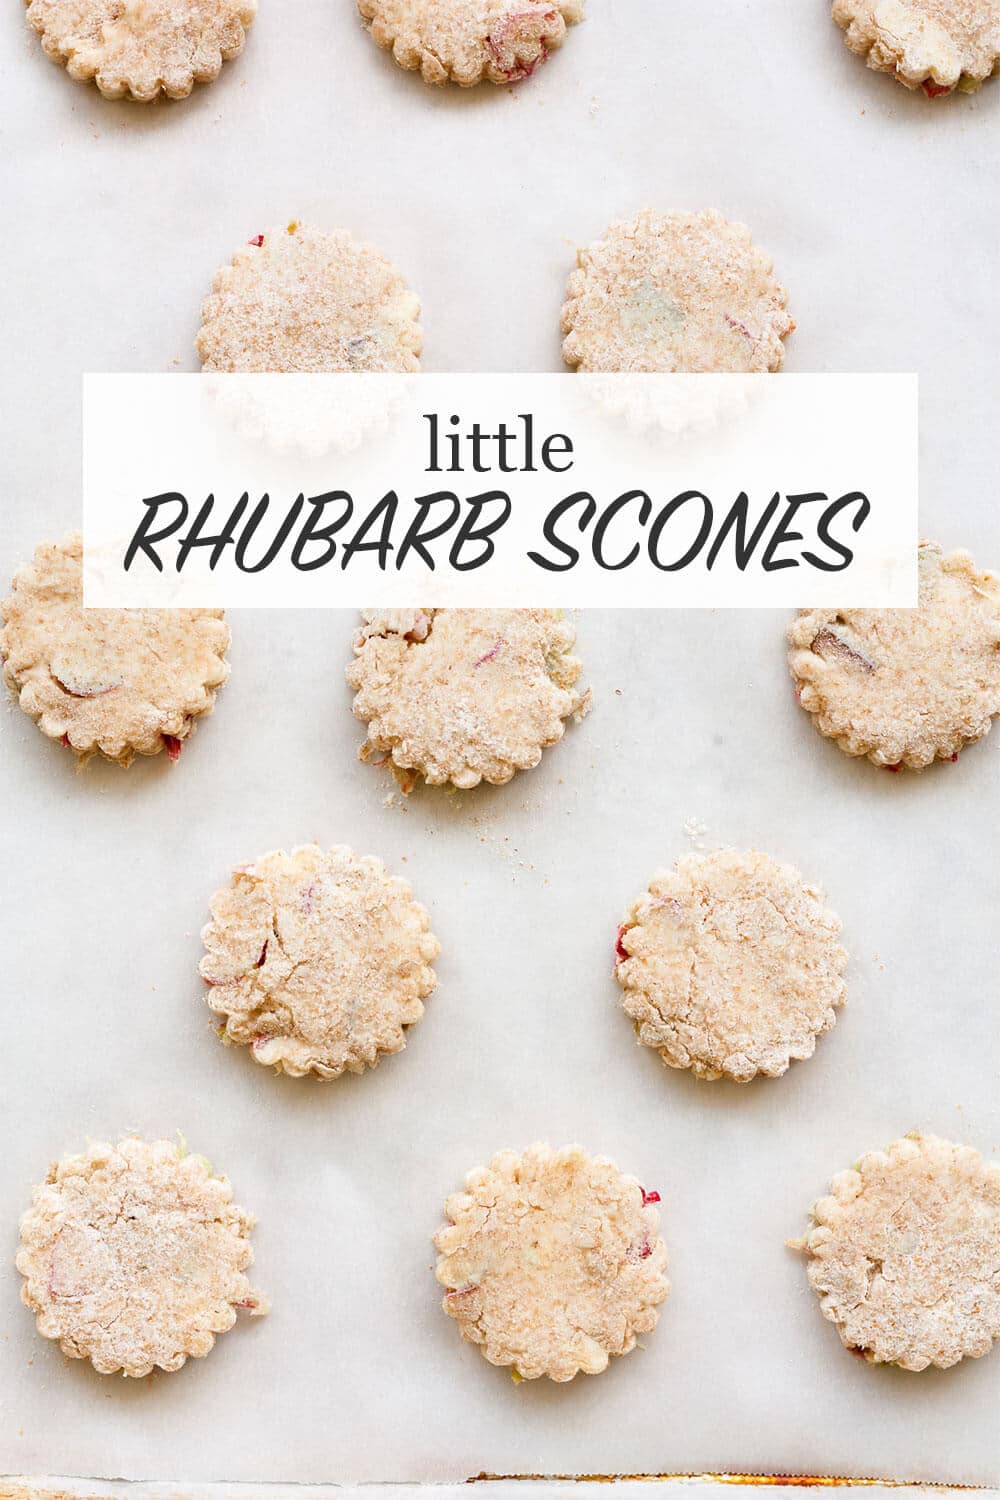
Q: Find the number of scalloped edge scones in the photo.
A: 13